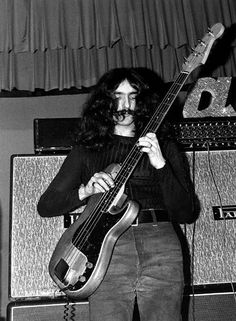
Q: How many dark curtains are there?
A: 1